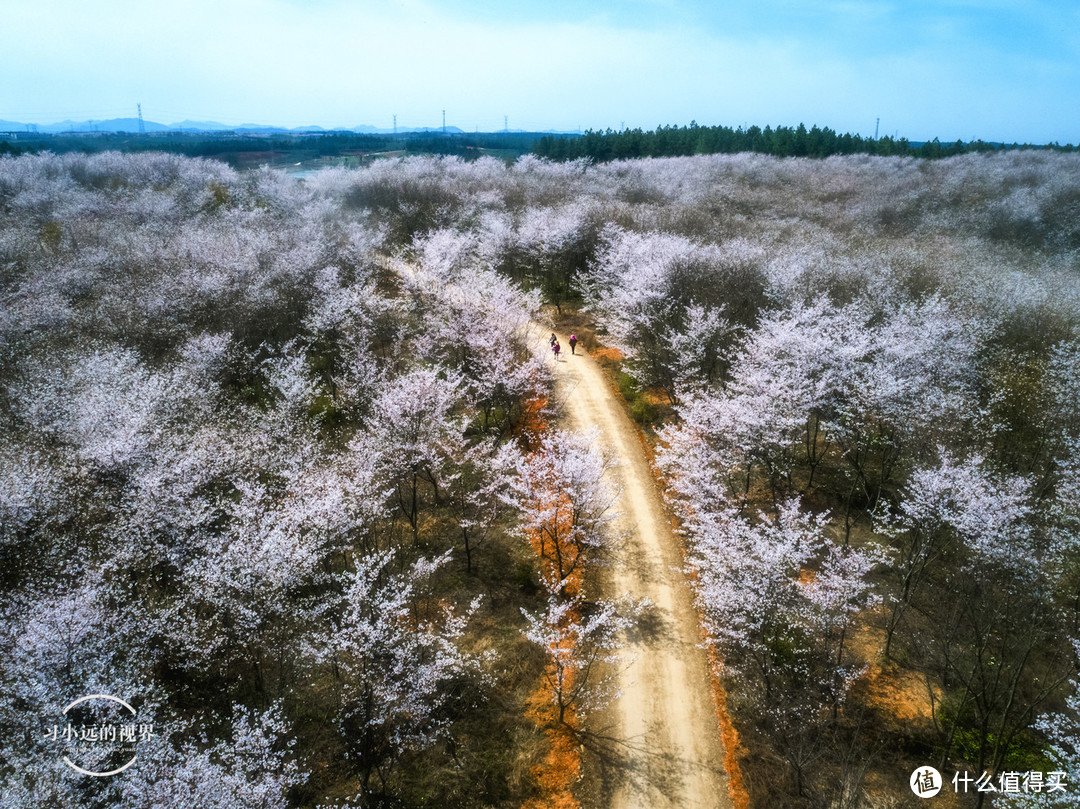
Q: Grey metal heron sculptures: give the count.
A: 0